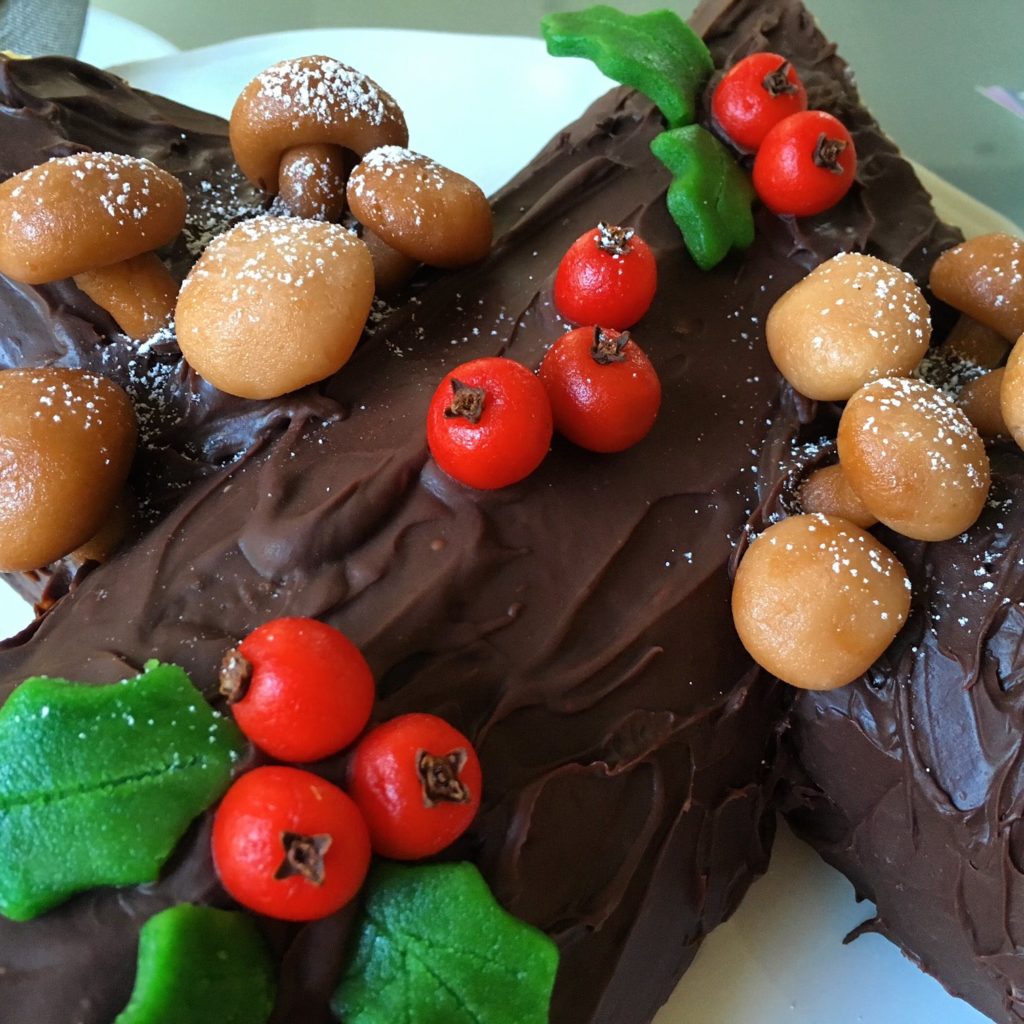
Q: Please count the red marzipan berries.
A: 8